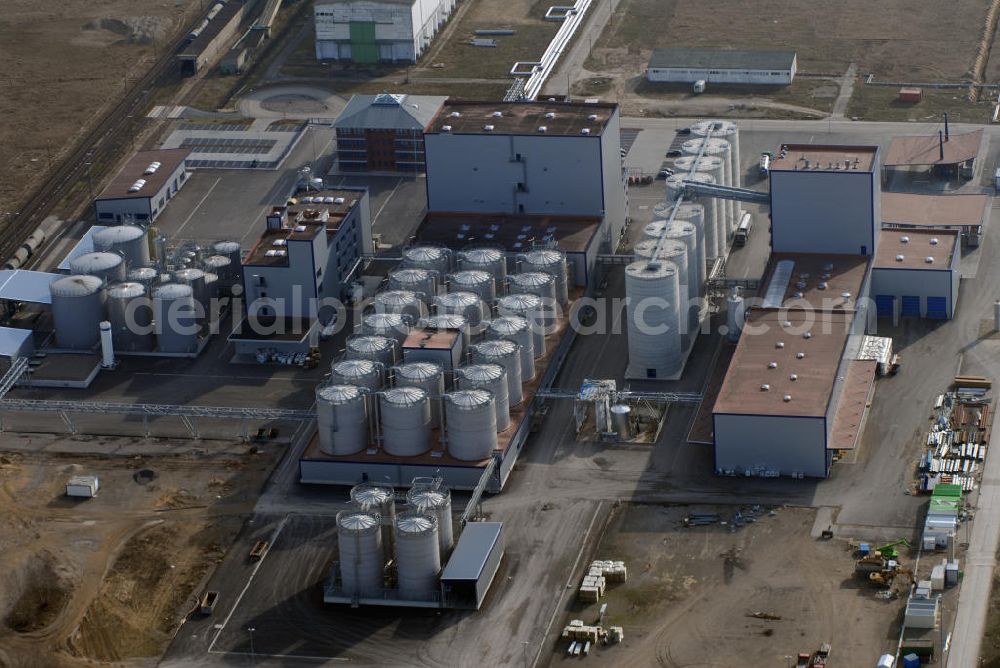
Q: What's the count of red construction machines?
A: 2